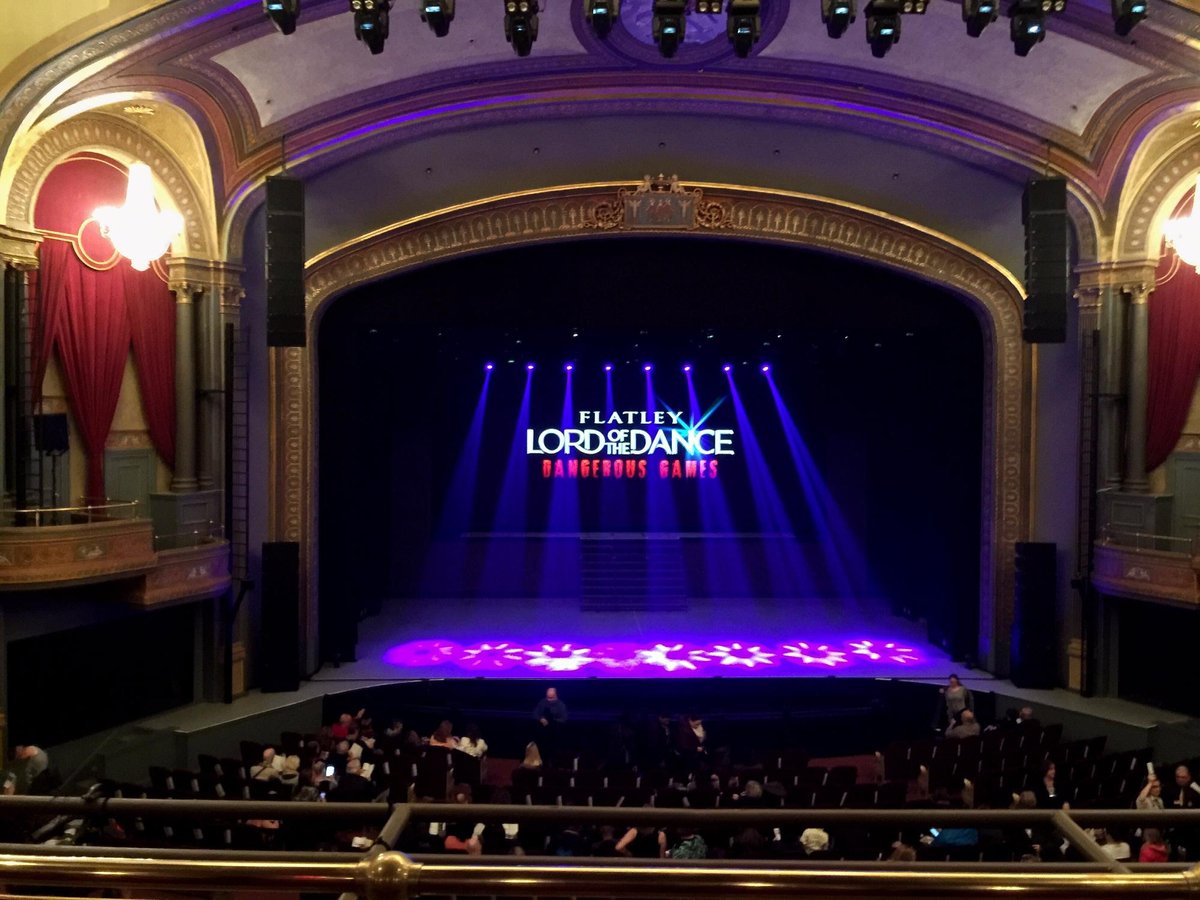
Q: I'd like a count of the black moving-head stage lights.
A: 12